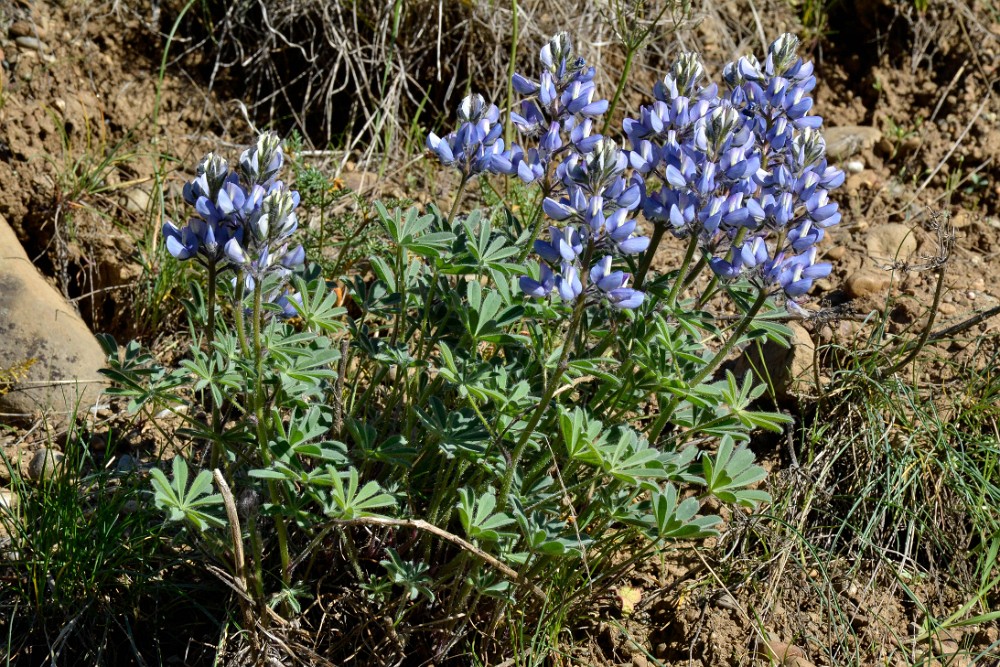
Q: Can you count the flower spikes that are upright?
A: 11